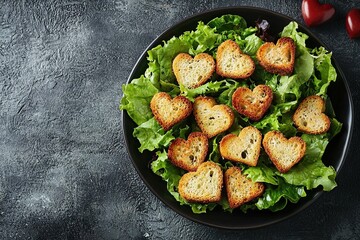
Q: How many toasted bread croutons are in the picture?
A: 12